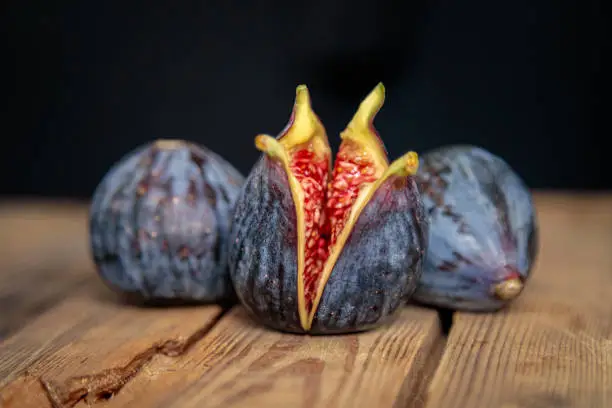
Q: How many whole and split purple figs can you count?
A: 3